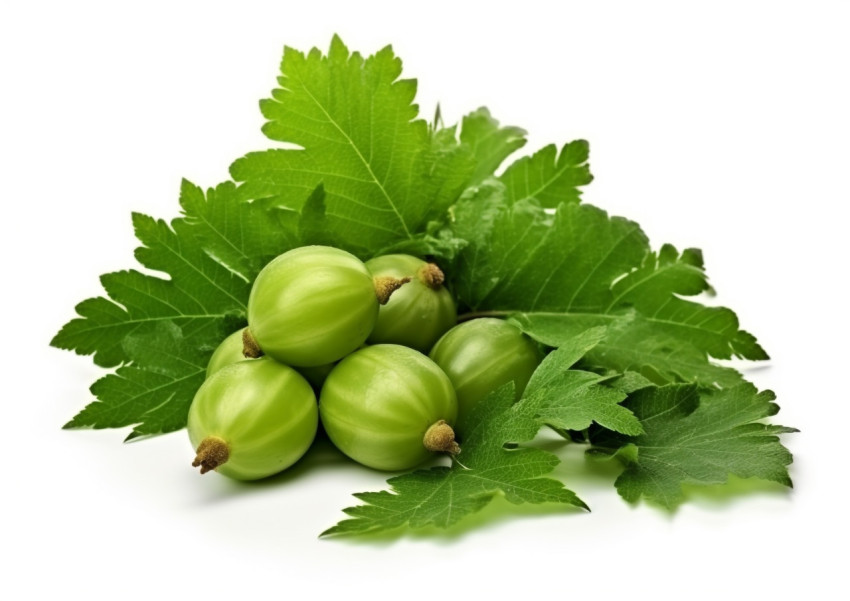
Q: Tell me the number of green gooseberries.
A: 6